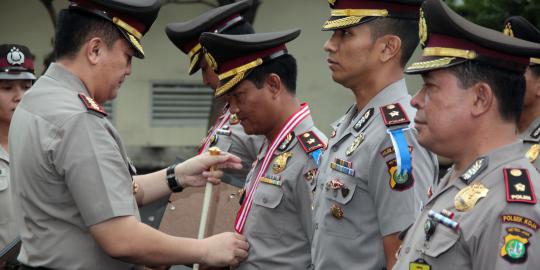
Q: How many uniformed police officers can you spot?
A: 7